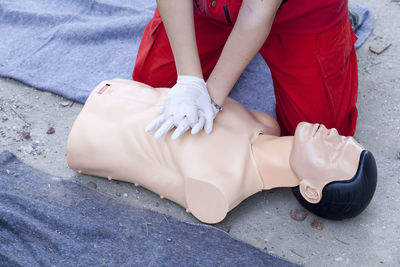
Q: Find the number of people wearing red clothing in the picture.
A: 1